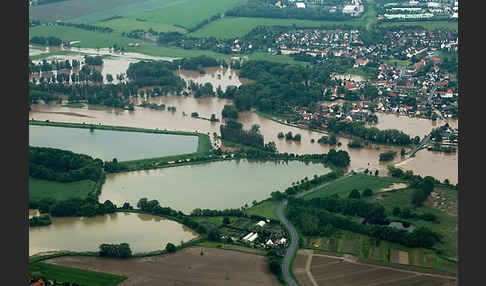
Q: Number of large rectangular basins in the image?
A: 3